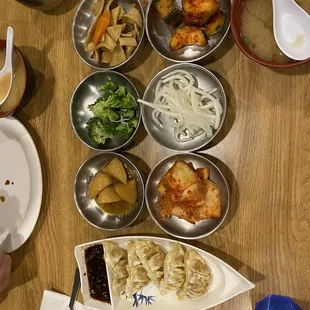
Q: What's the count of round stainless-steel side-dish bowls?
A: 6